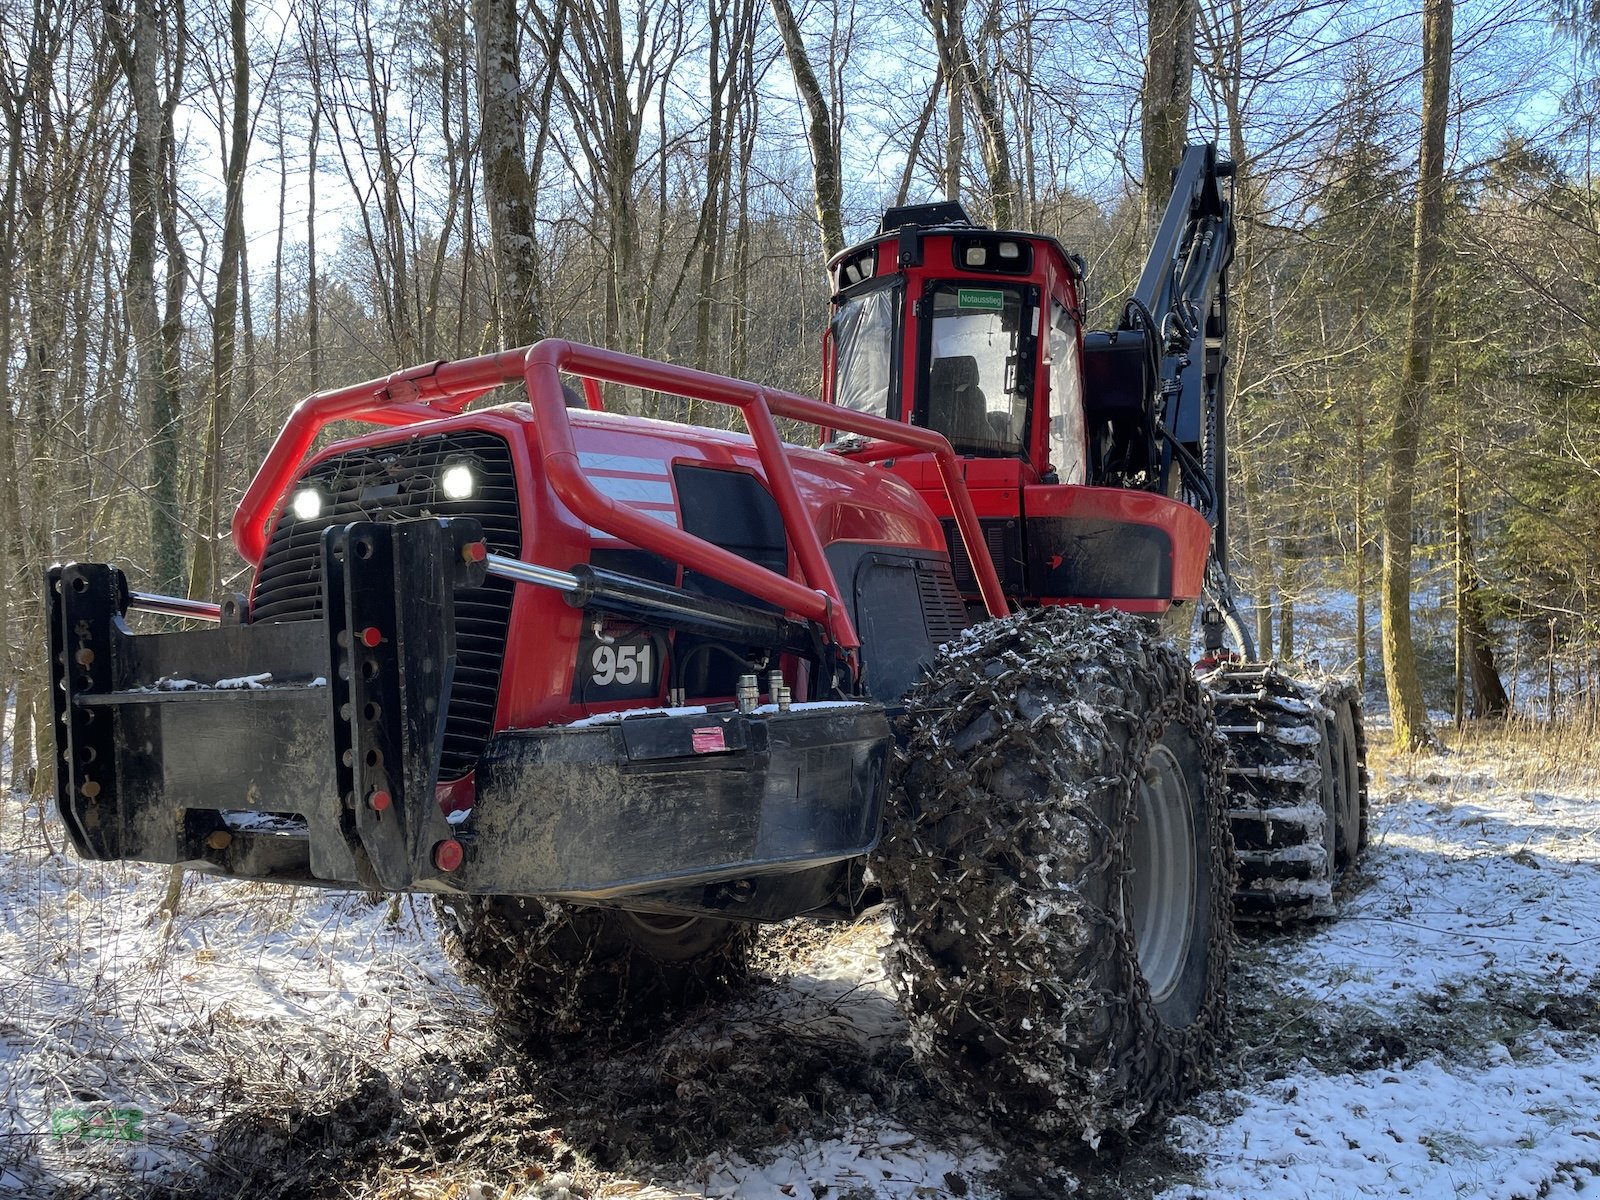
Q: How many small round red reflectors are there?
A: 4